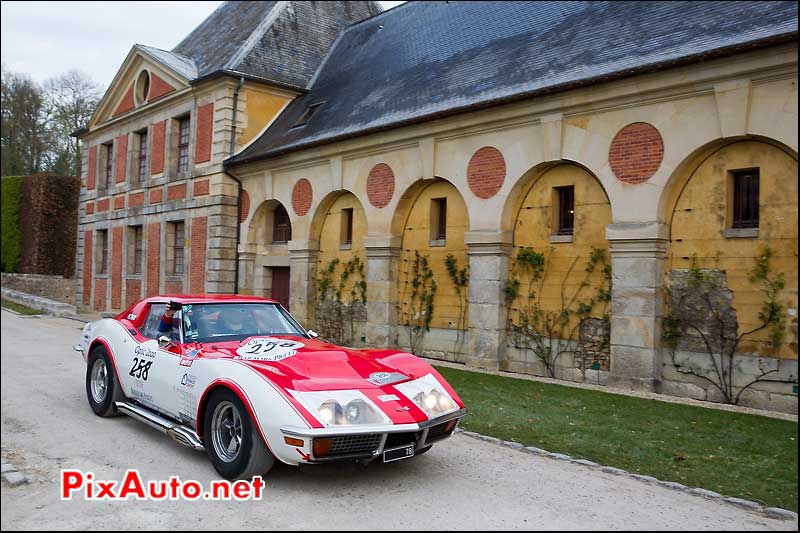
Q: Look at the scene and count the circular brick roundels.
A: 5